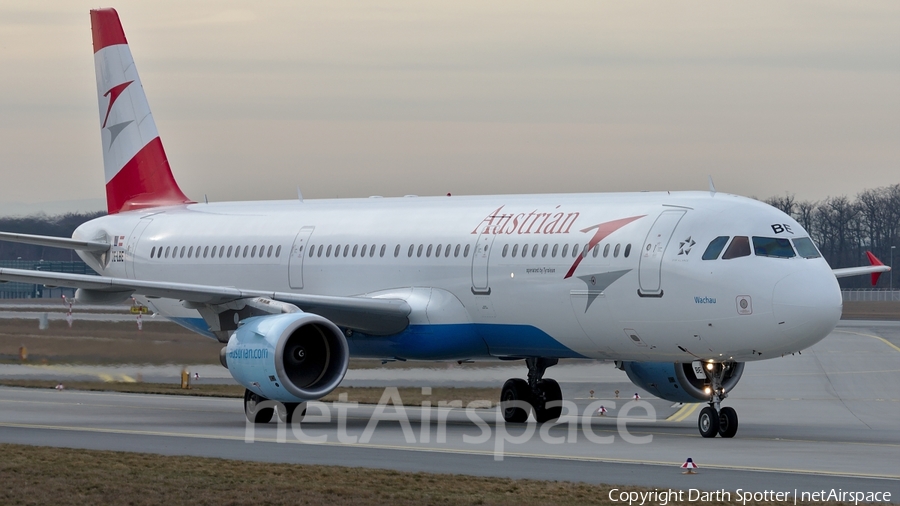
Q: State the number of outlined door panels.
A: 4